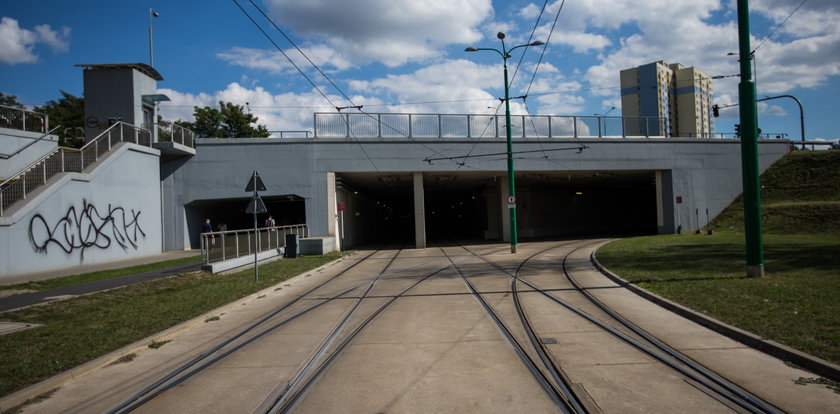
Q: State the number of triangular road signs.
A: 2